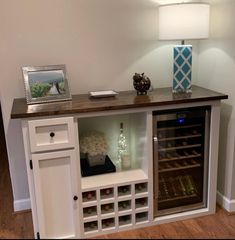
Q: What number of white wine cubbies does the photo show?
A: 12